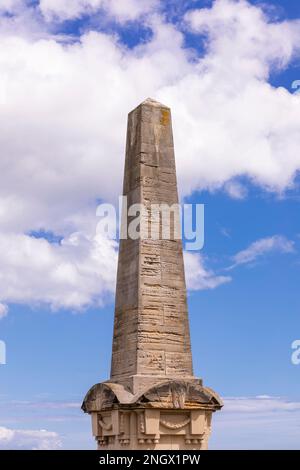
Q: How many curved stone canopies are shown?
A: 2